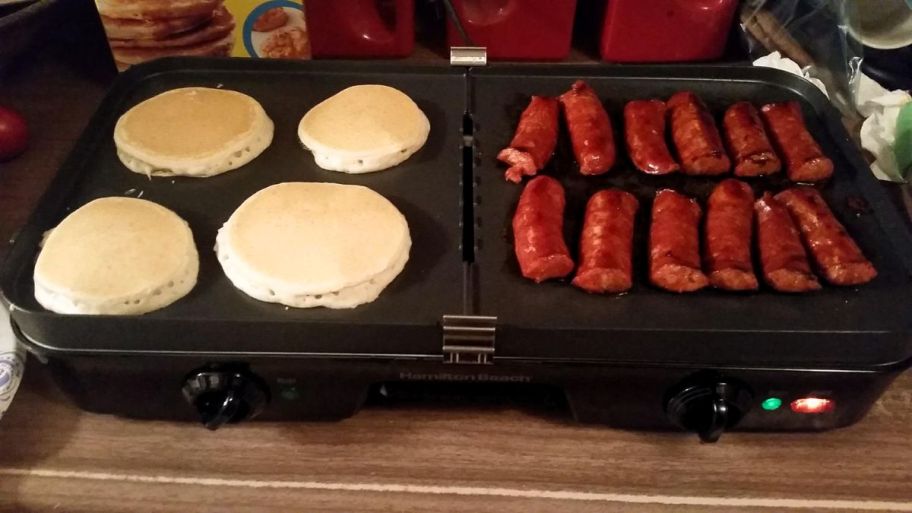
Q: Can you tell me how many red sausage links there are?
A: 12